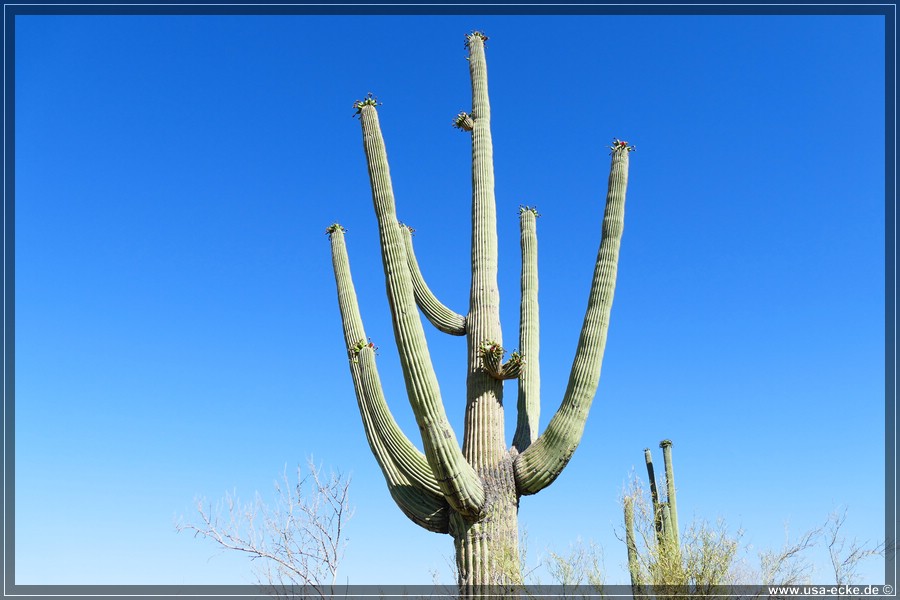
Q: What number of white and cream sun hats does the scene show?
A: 0